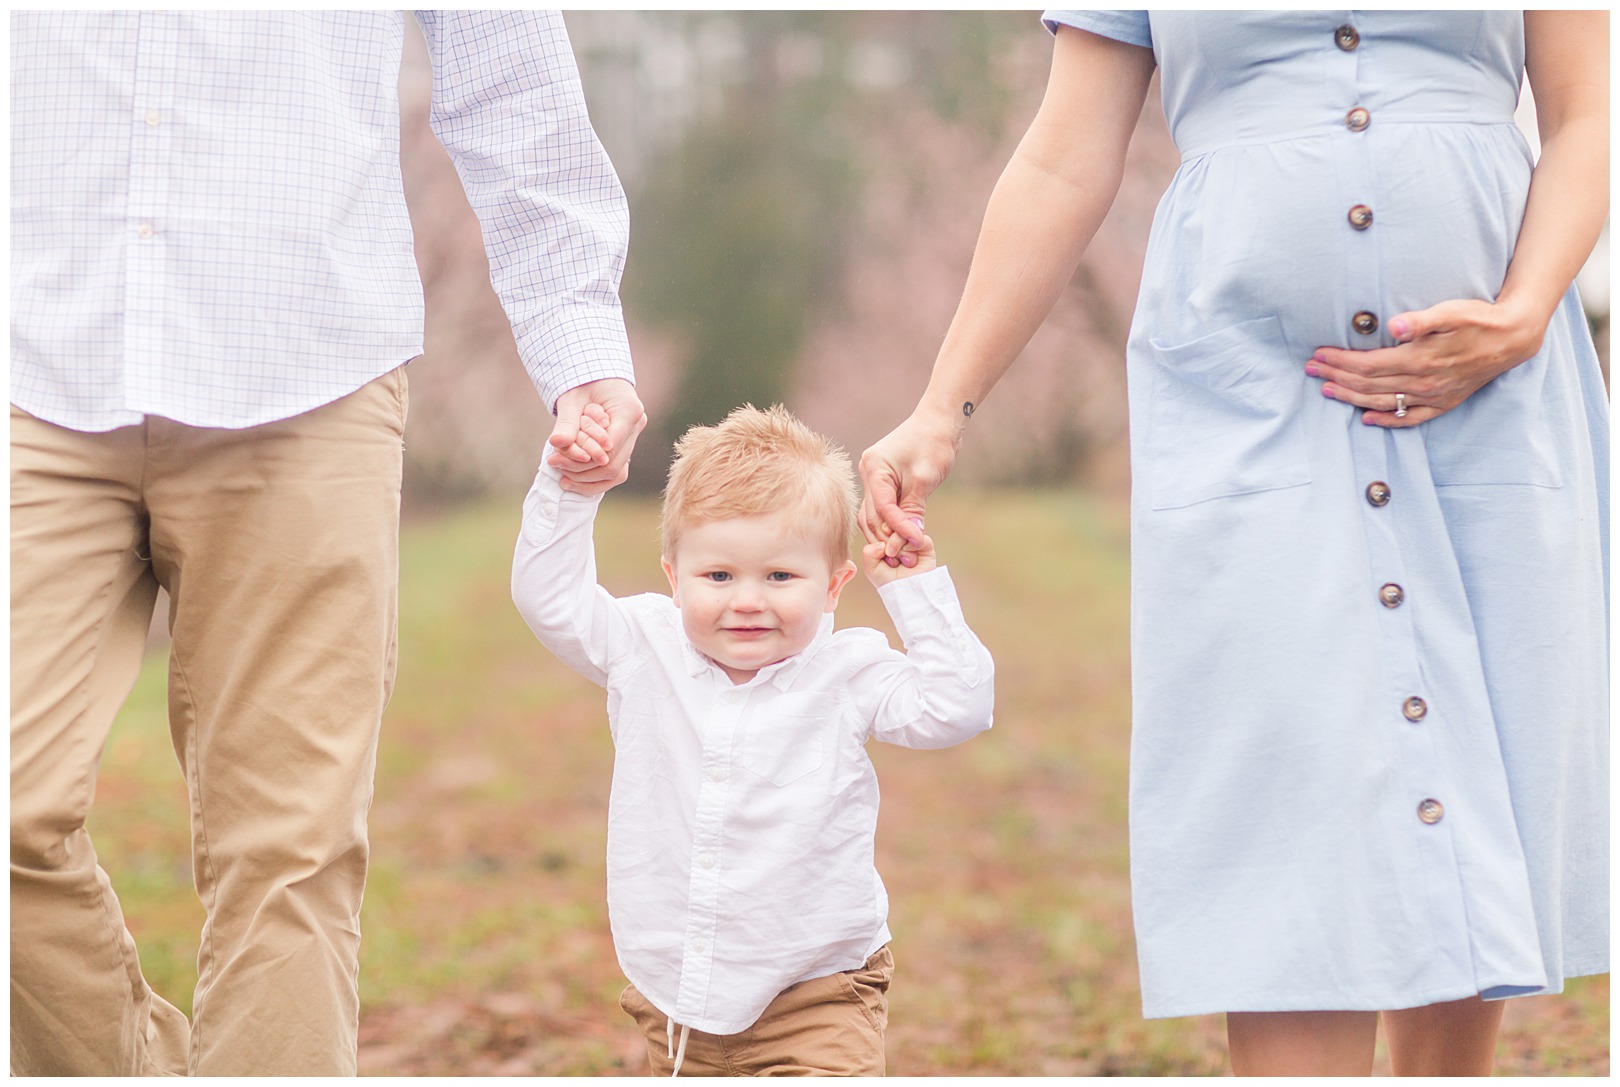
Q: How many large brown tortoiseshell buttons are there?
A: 8